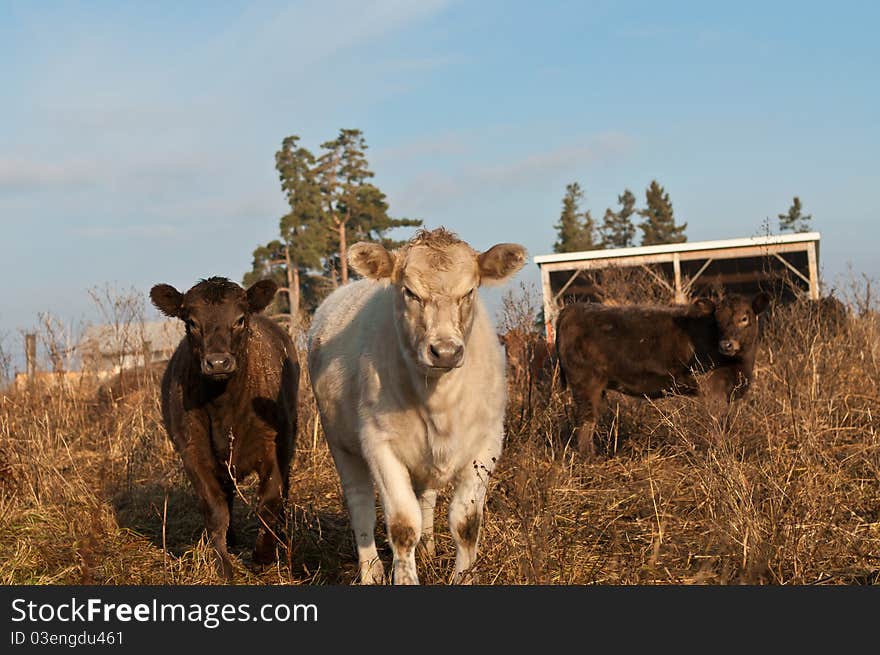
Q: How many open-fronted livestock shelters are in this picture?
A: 1